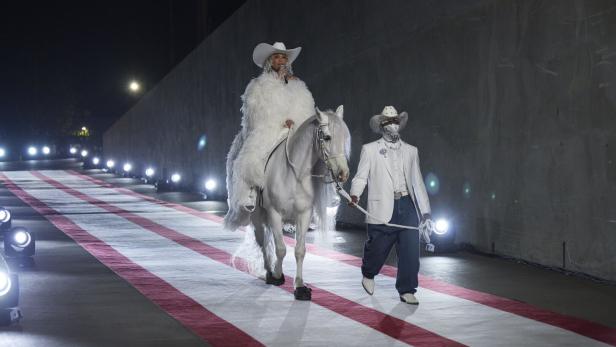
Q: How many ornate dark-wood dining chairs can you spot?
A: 0